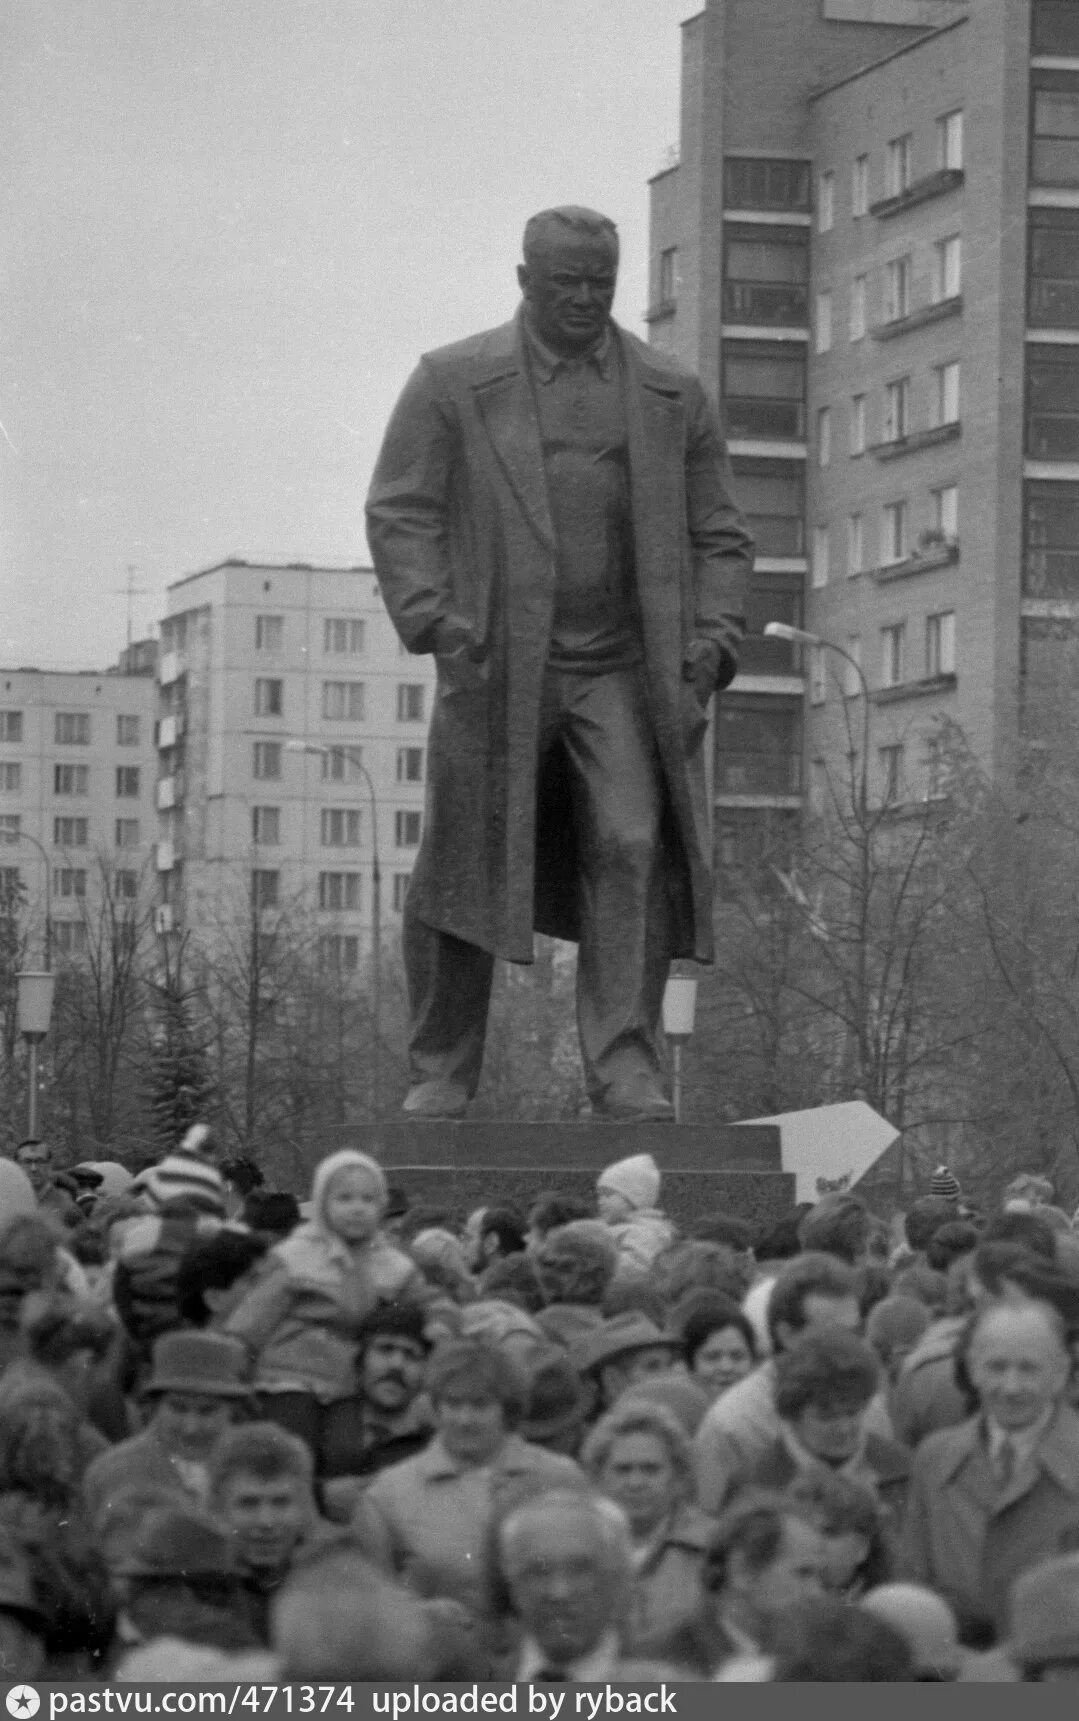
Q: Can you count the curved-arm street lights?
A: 3